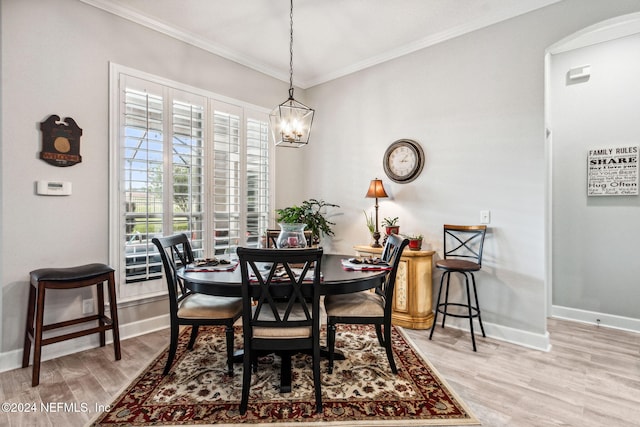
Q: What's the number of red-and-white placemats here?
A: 3